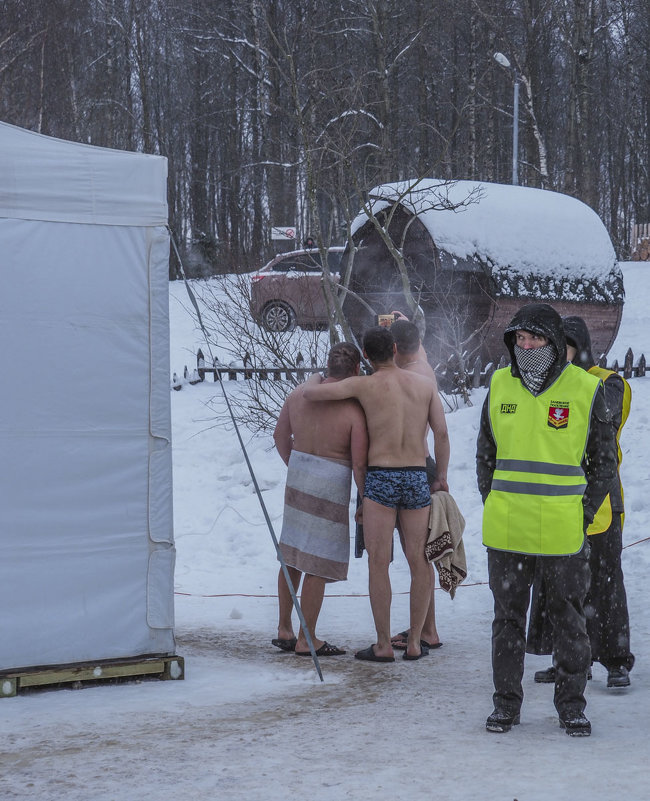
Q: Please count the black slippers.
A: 6